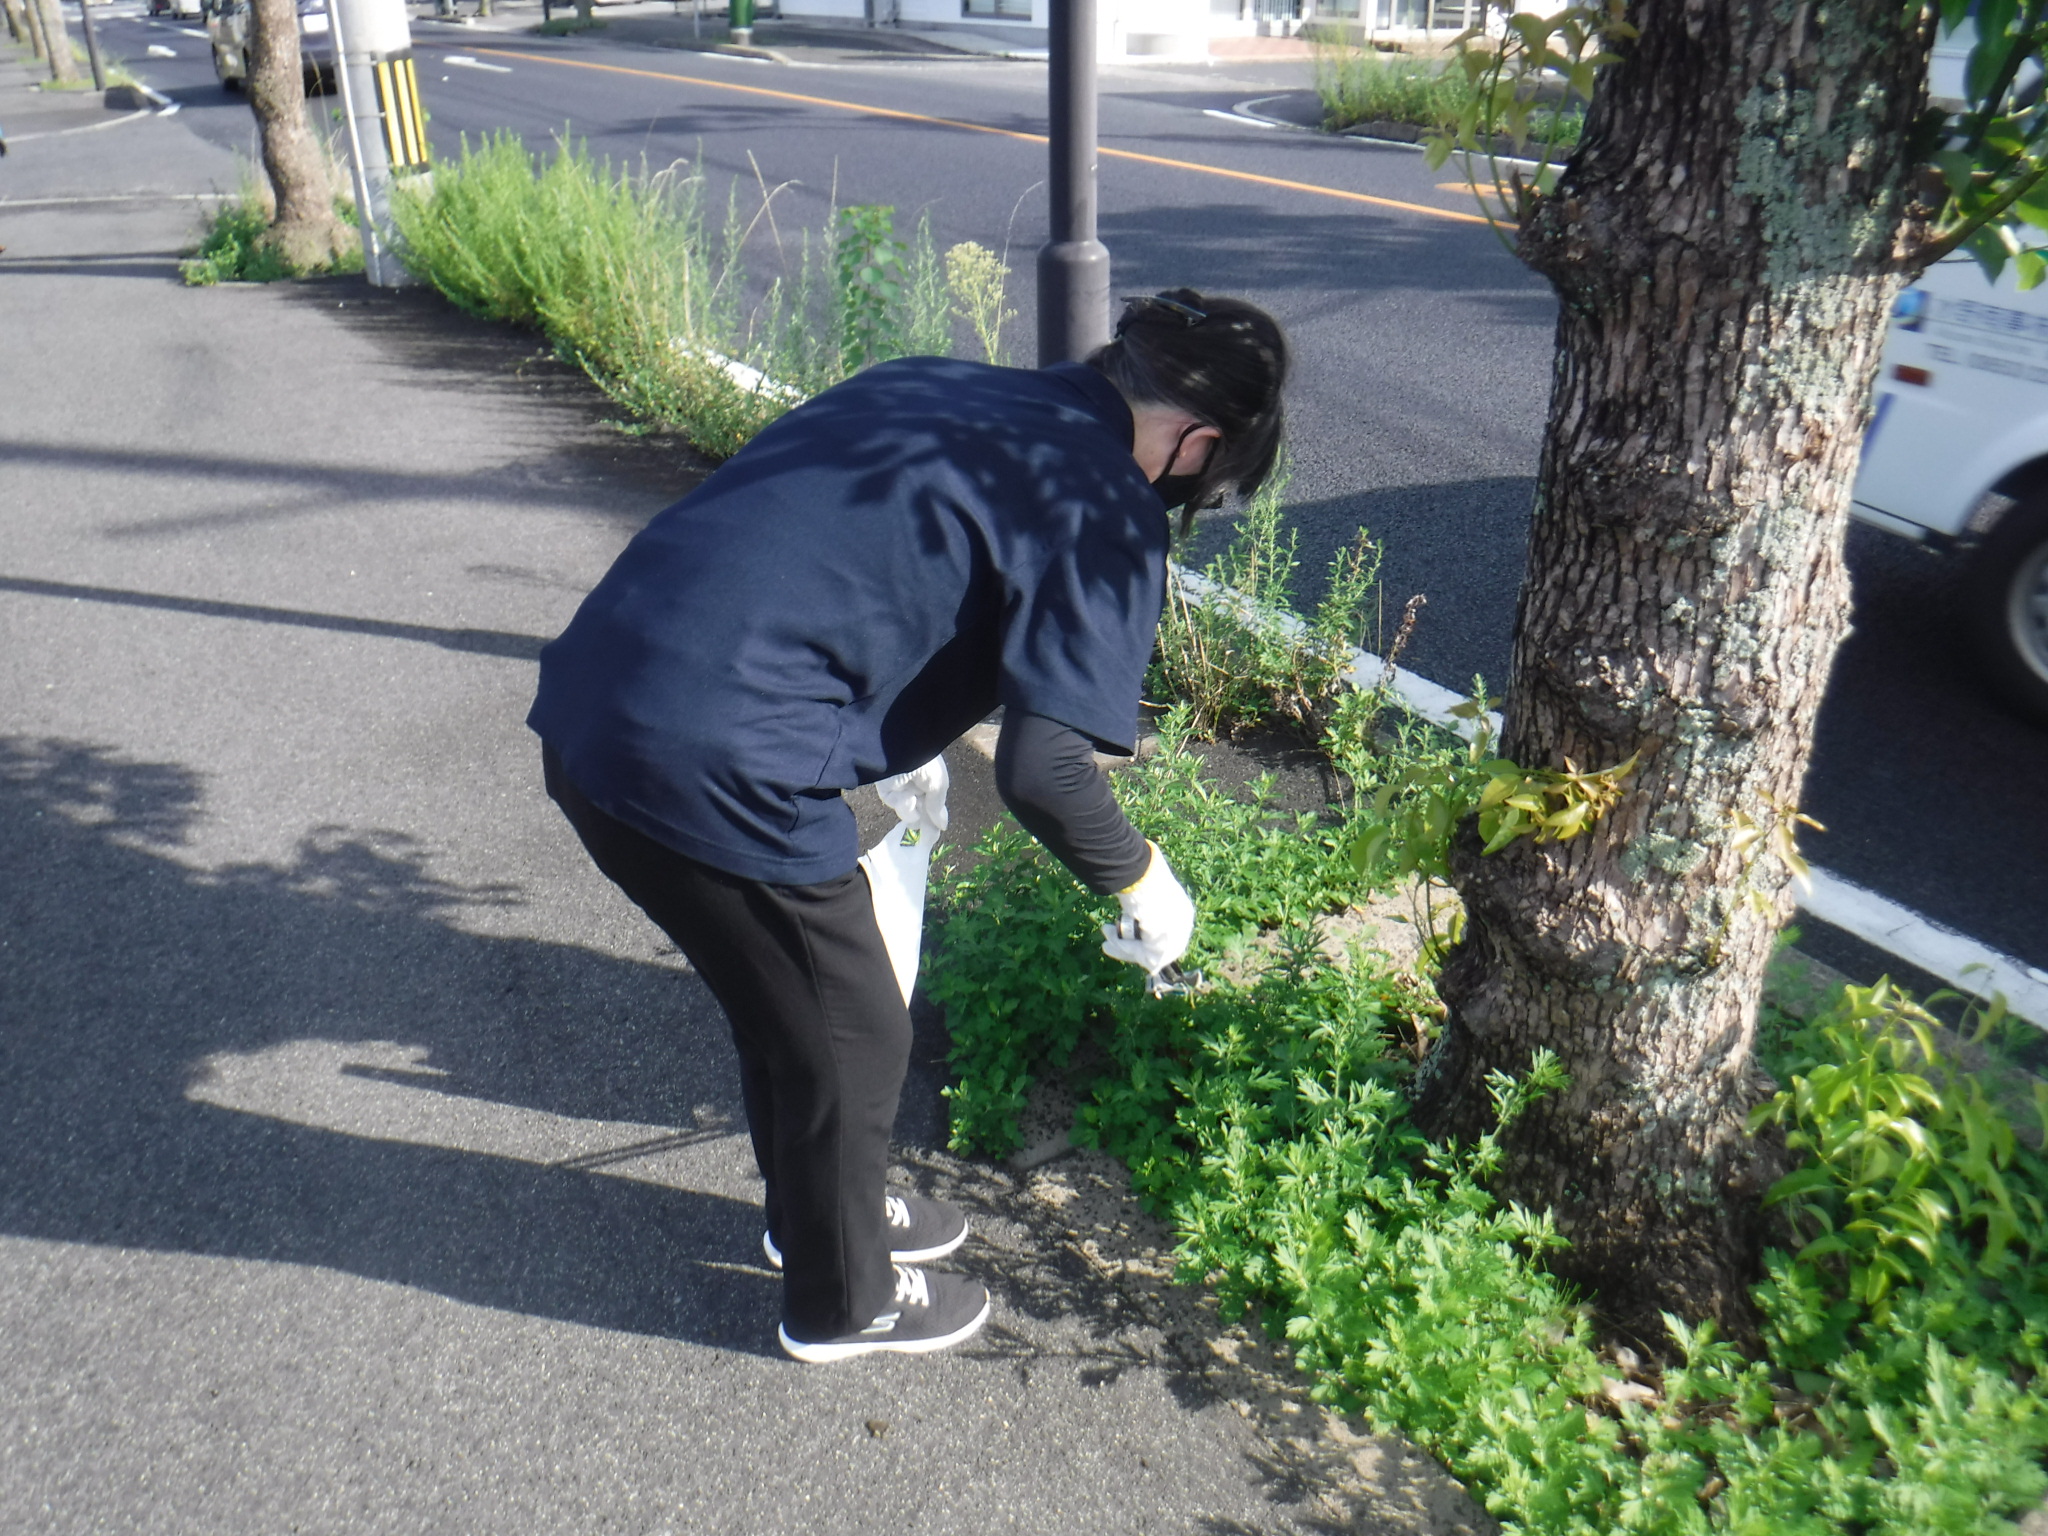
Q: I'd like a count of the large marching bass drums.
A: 0